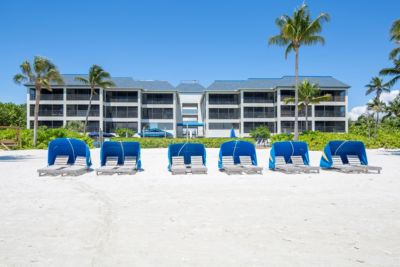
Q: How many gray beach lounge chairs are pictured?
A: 12